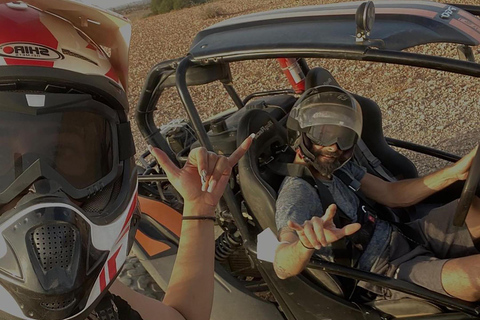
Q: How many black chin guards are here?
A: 1